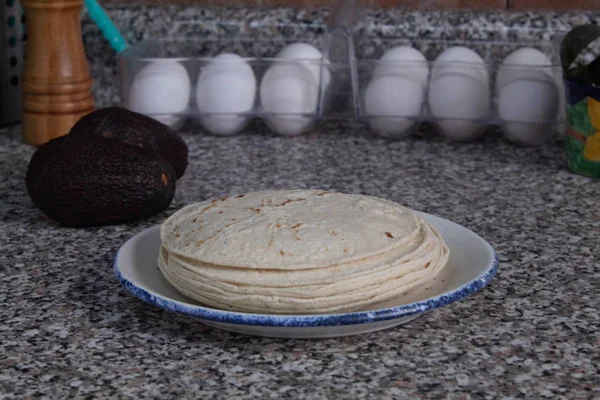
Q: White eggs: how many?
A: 10